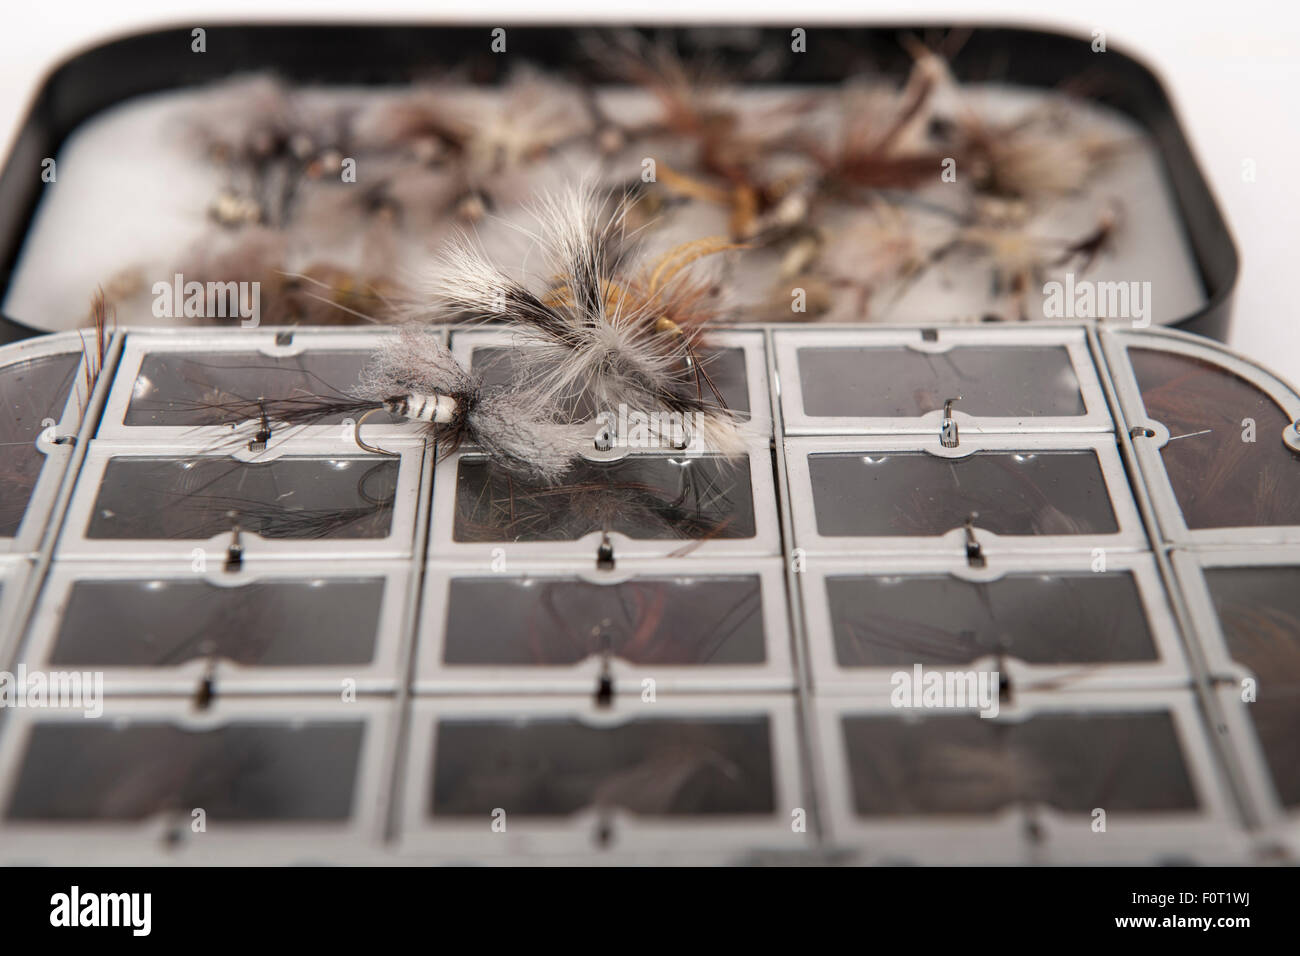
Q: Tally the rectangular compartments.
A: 12